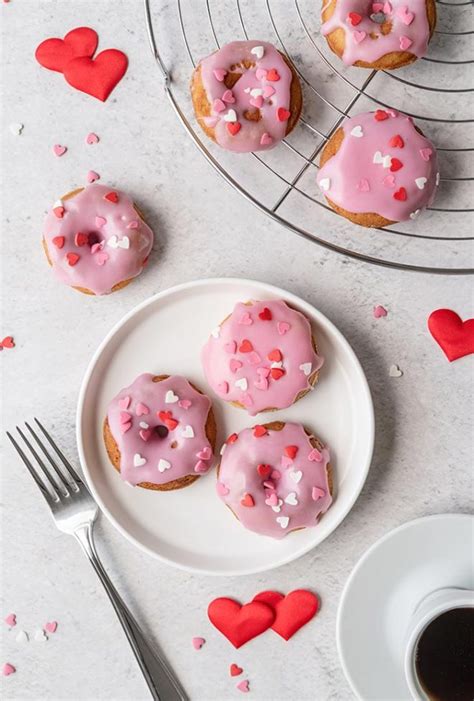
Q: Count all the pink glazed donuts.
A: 7